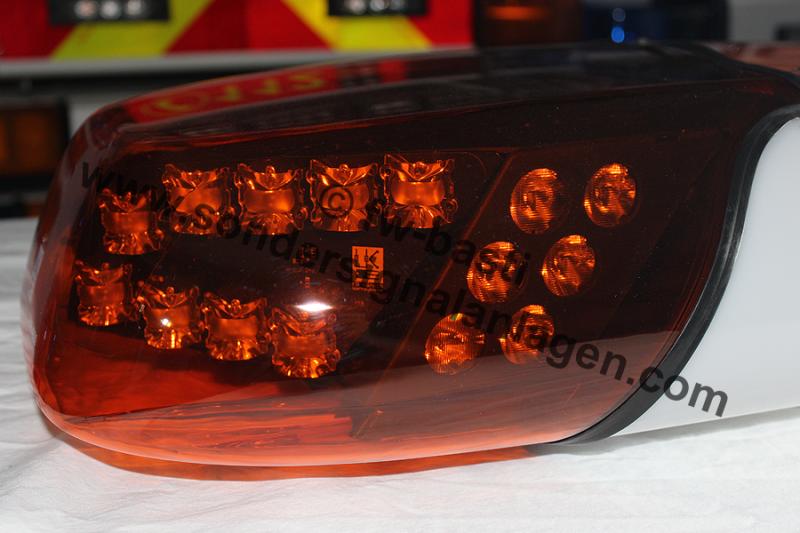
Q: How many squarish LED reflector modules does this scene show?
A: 9